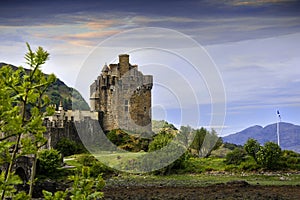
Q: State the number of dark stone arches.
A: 1